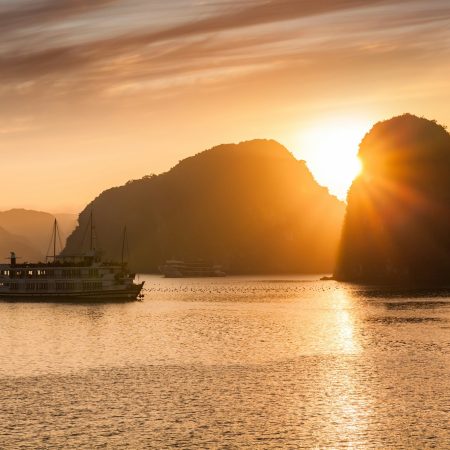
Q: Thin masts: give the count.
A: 3